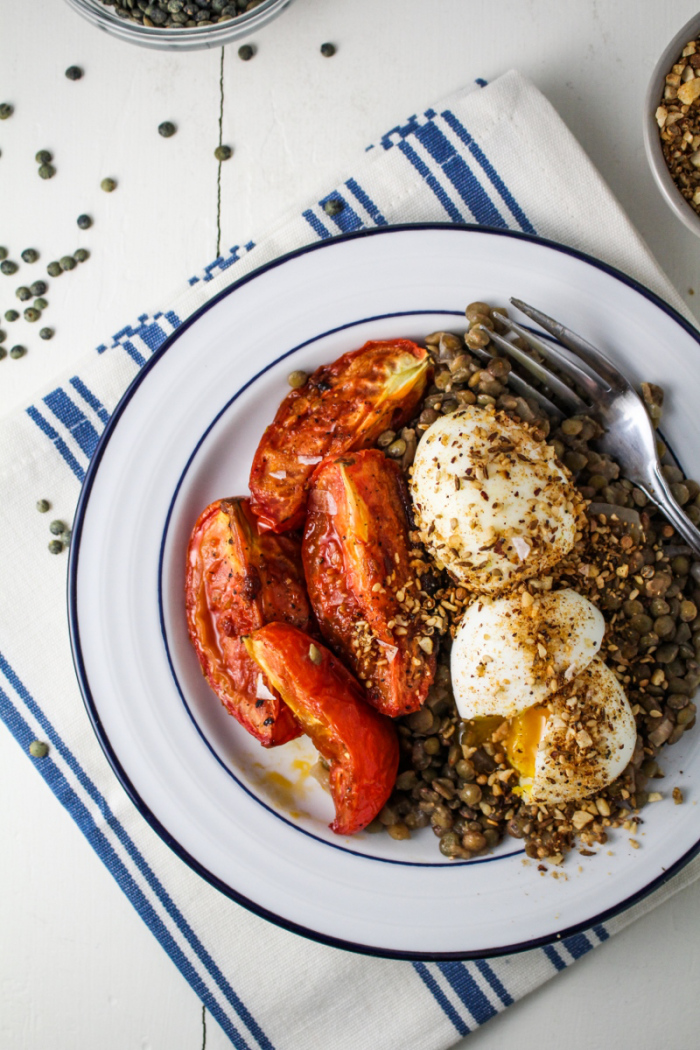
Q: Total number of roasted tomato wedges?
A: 4